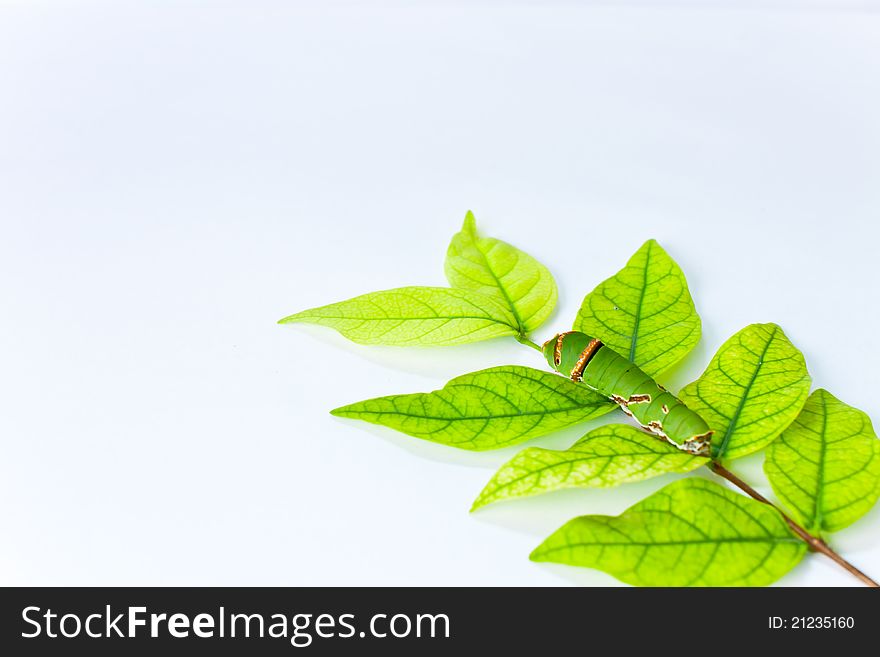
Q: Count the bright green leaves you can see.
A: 8